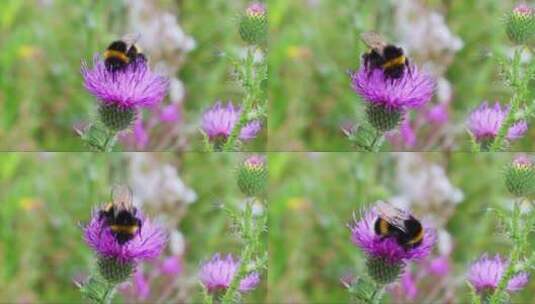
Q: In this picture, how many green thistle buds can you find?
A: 4